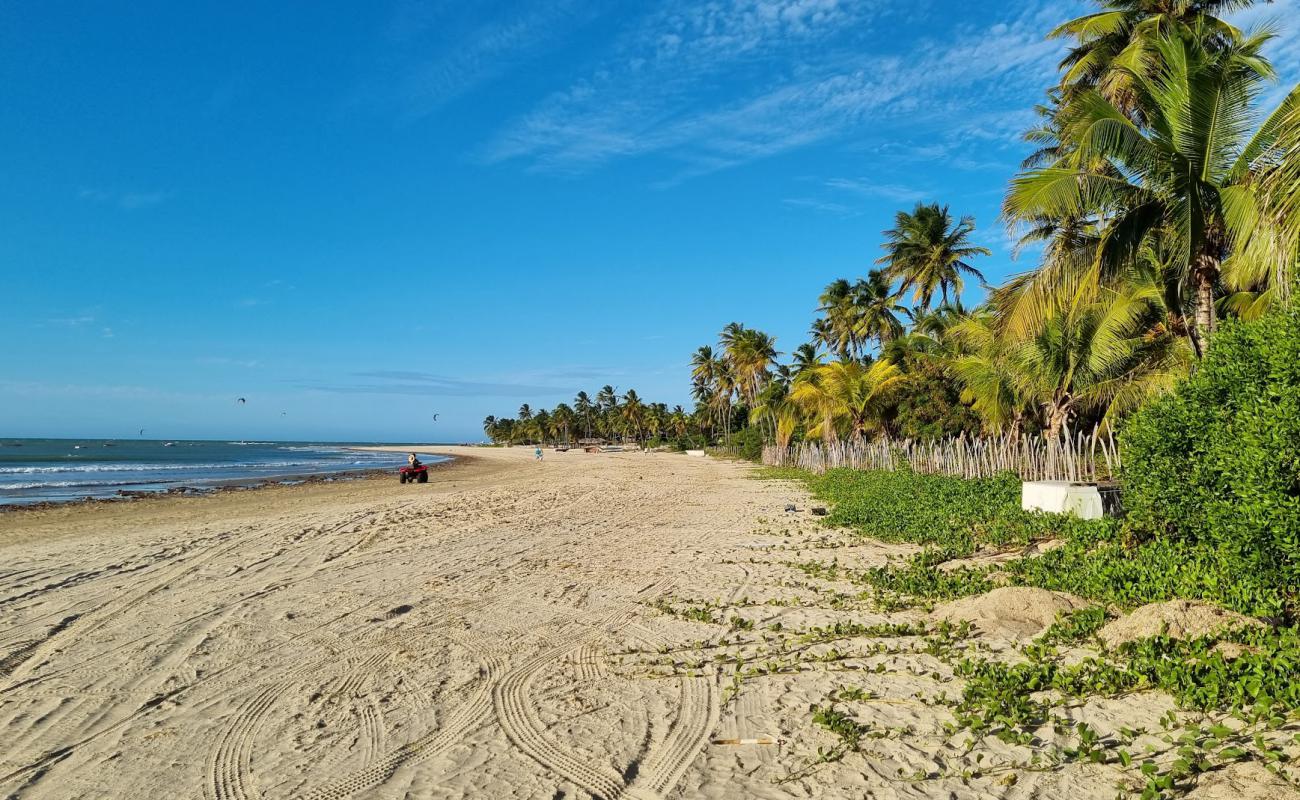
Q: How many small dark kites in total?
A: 4